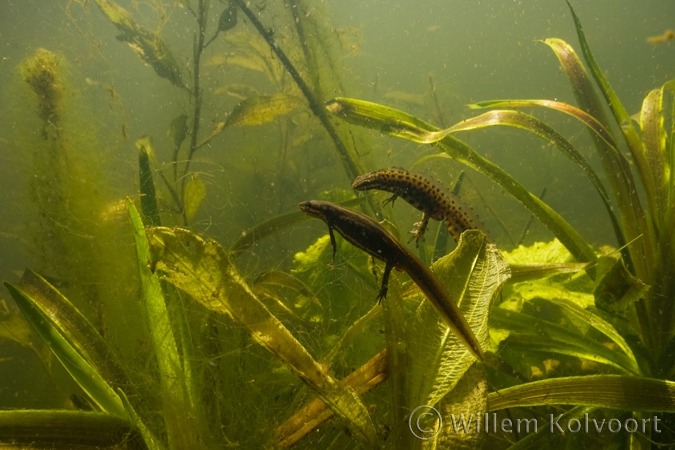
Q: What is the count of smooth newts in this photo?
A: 2